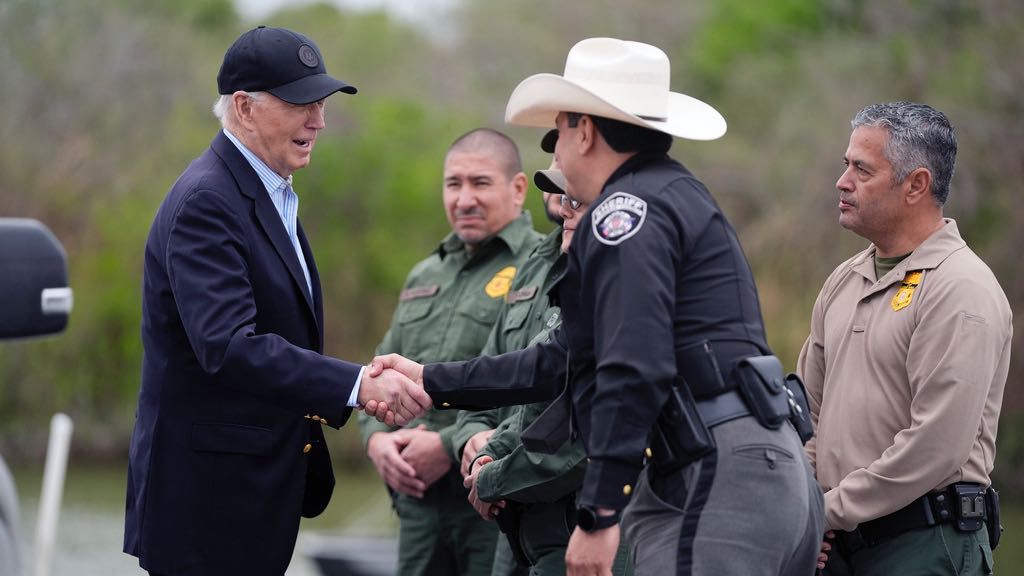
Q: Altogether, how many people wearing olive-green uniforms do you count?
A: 3